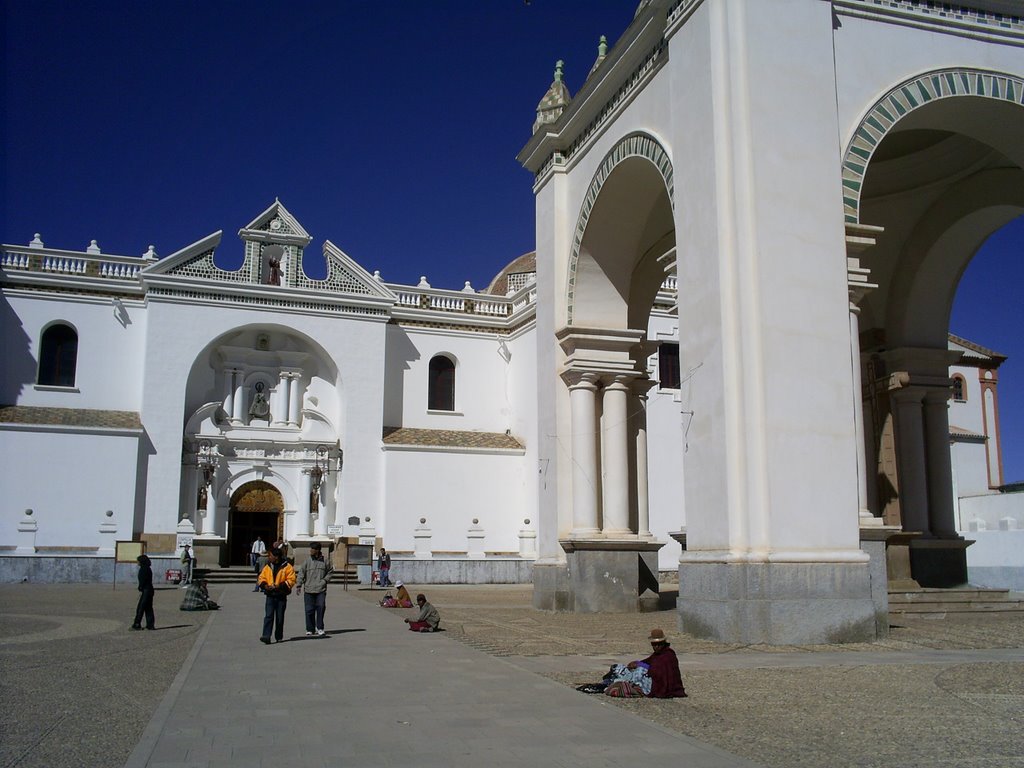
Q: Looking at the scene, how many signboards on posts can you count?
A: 2